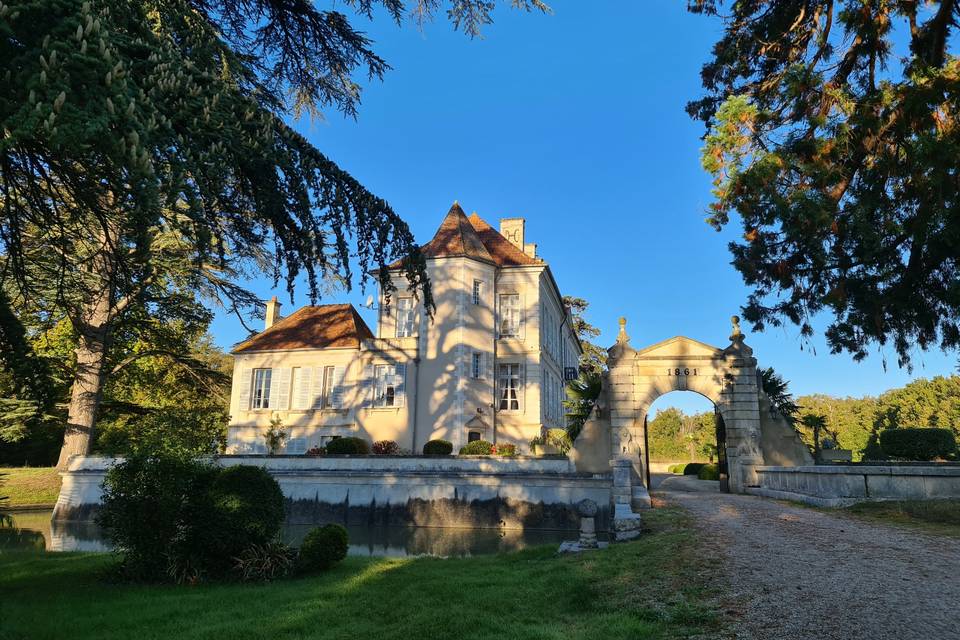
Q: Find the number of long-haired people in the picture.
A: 0